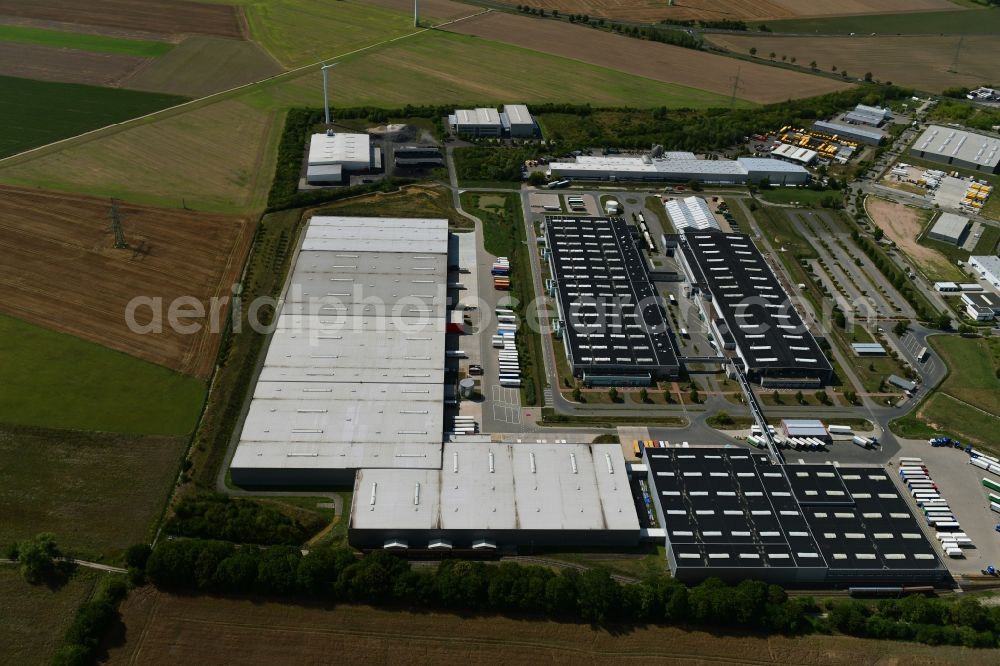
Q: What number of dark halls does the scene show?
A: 3